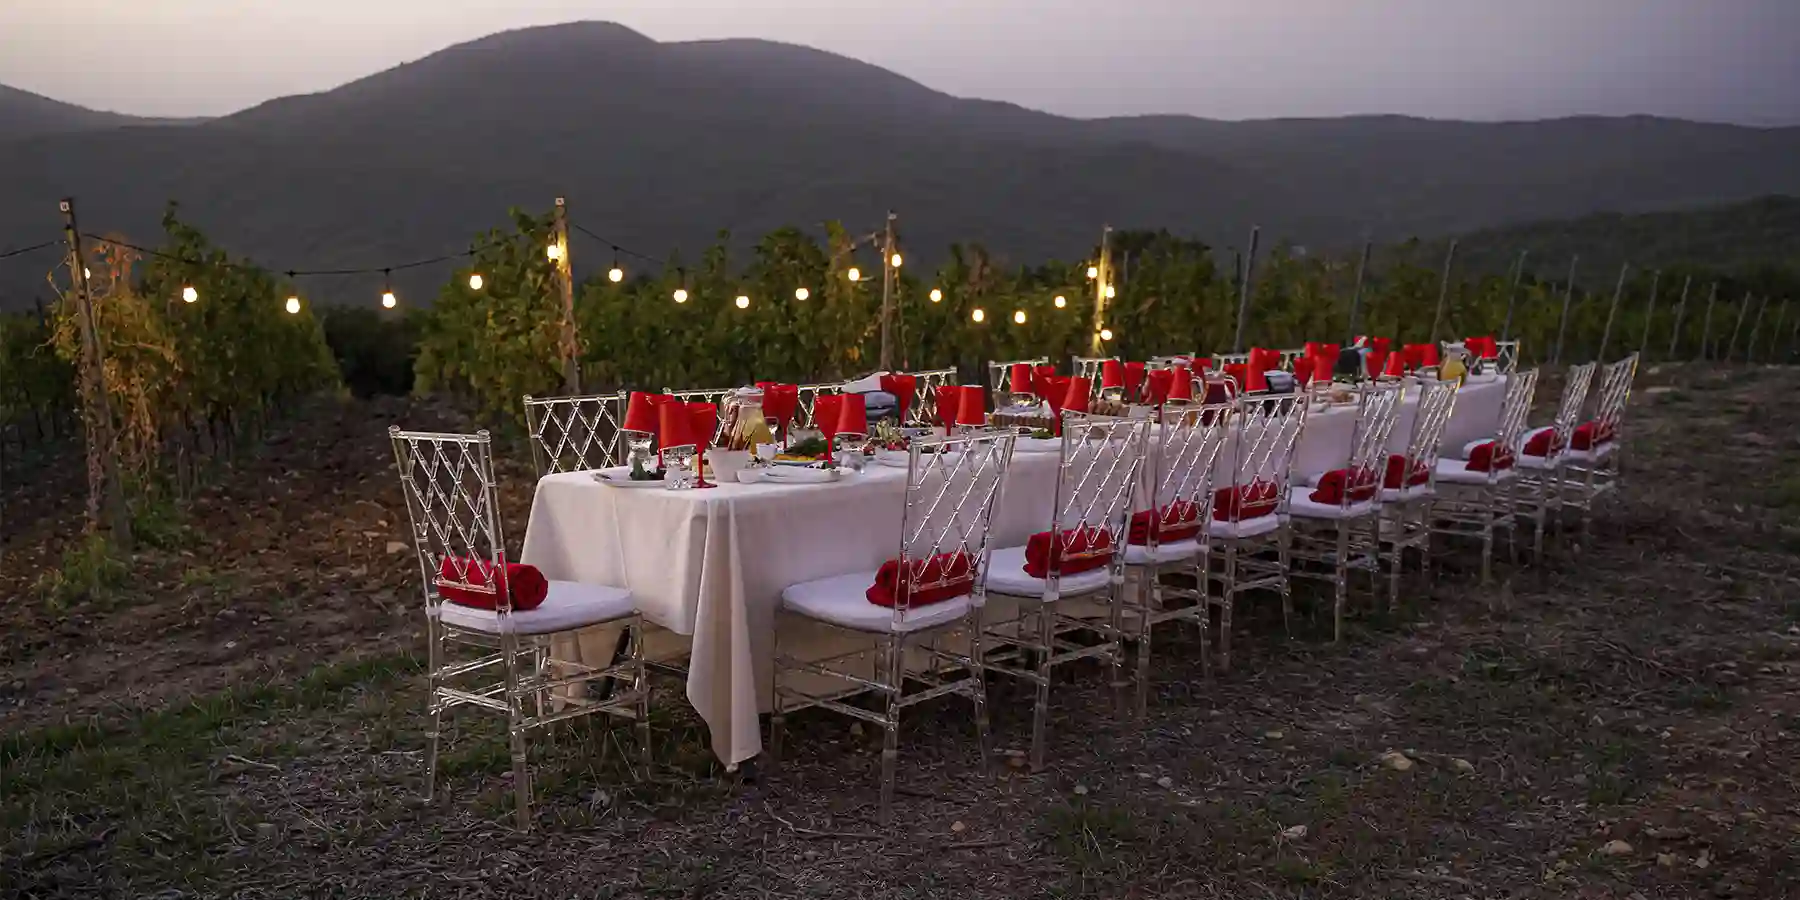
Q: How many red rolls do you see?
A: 10